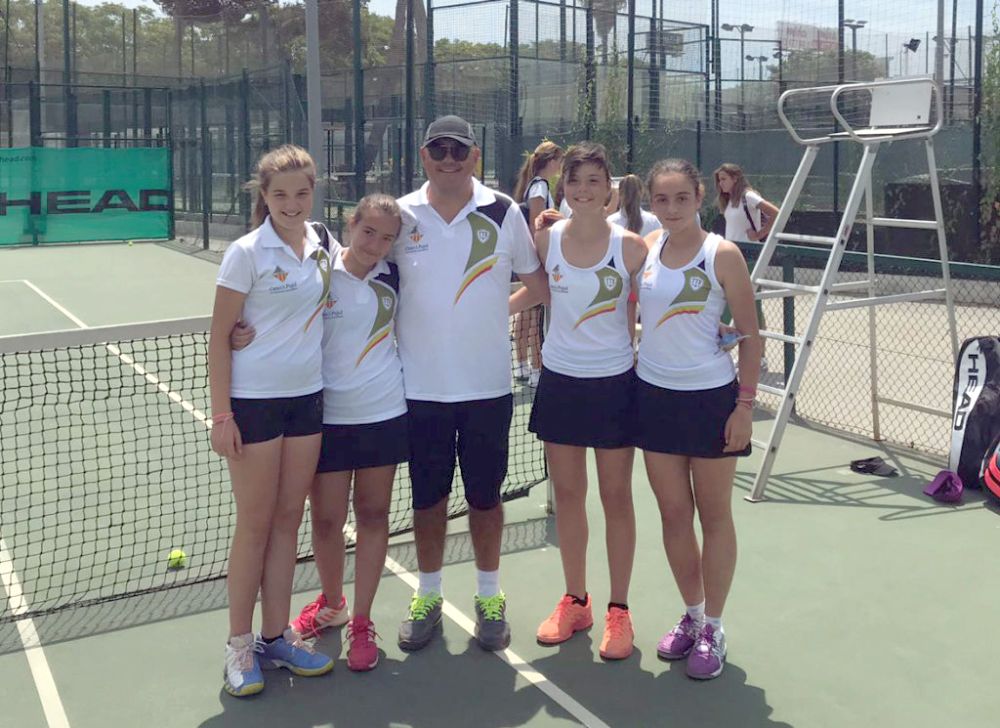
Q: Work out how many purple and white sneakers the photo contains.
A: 2